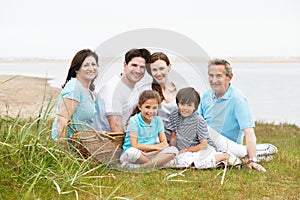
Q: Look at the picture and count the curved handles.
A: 2